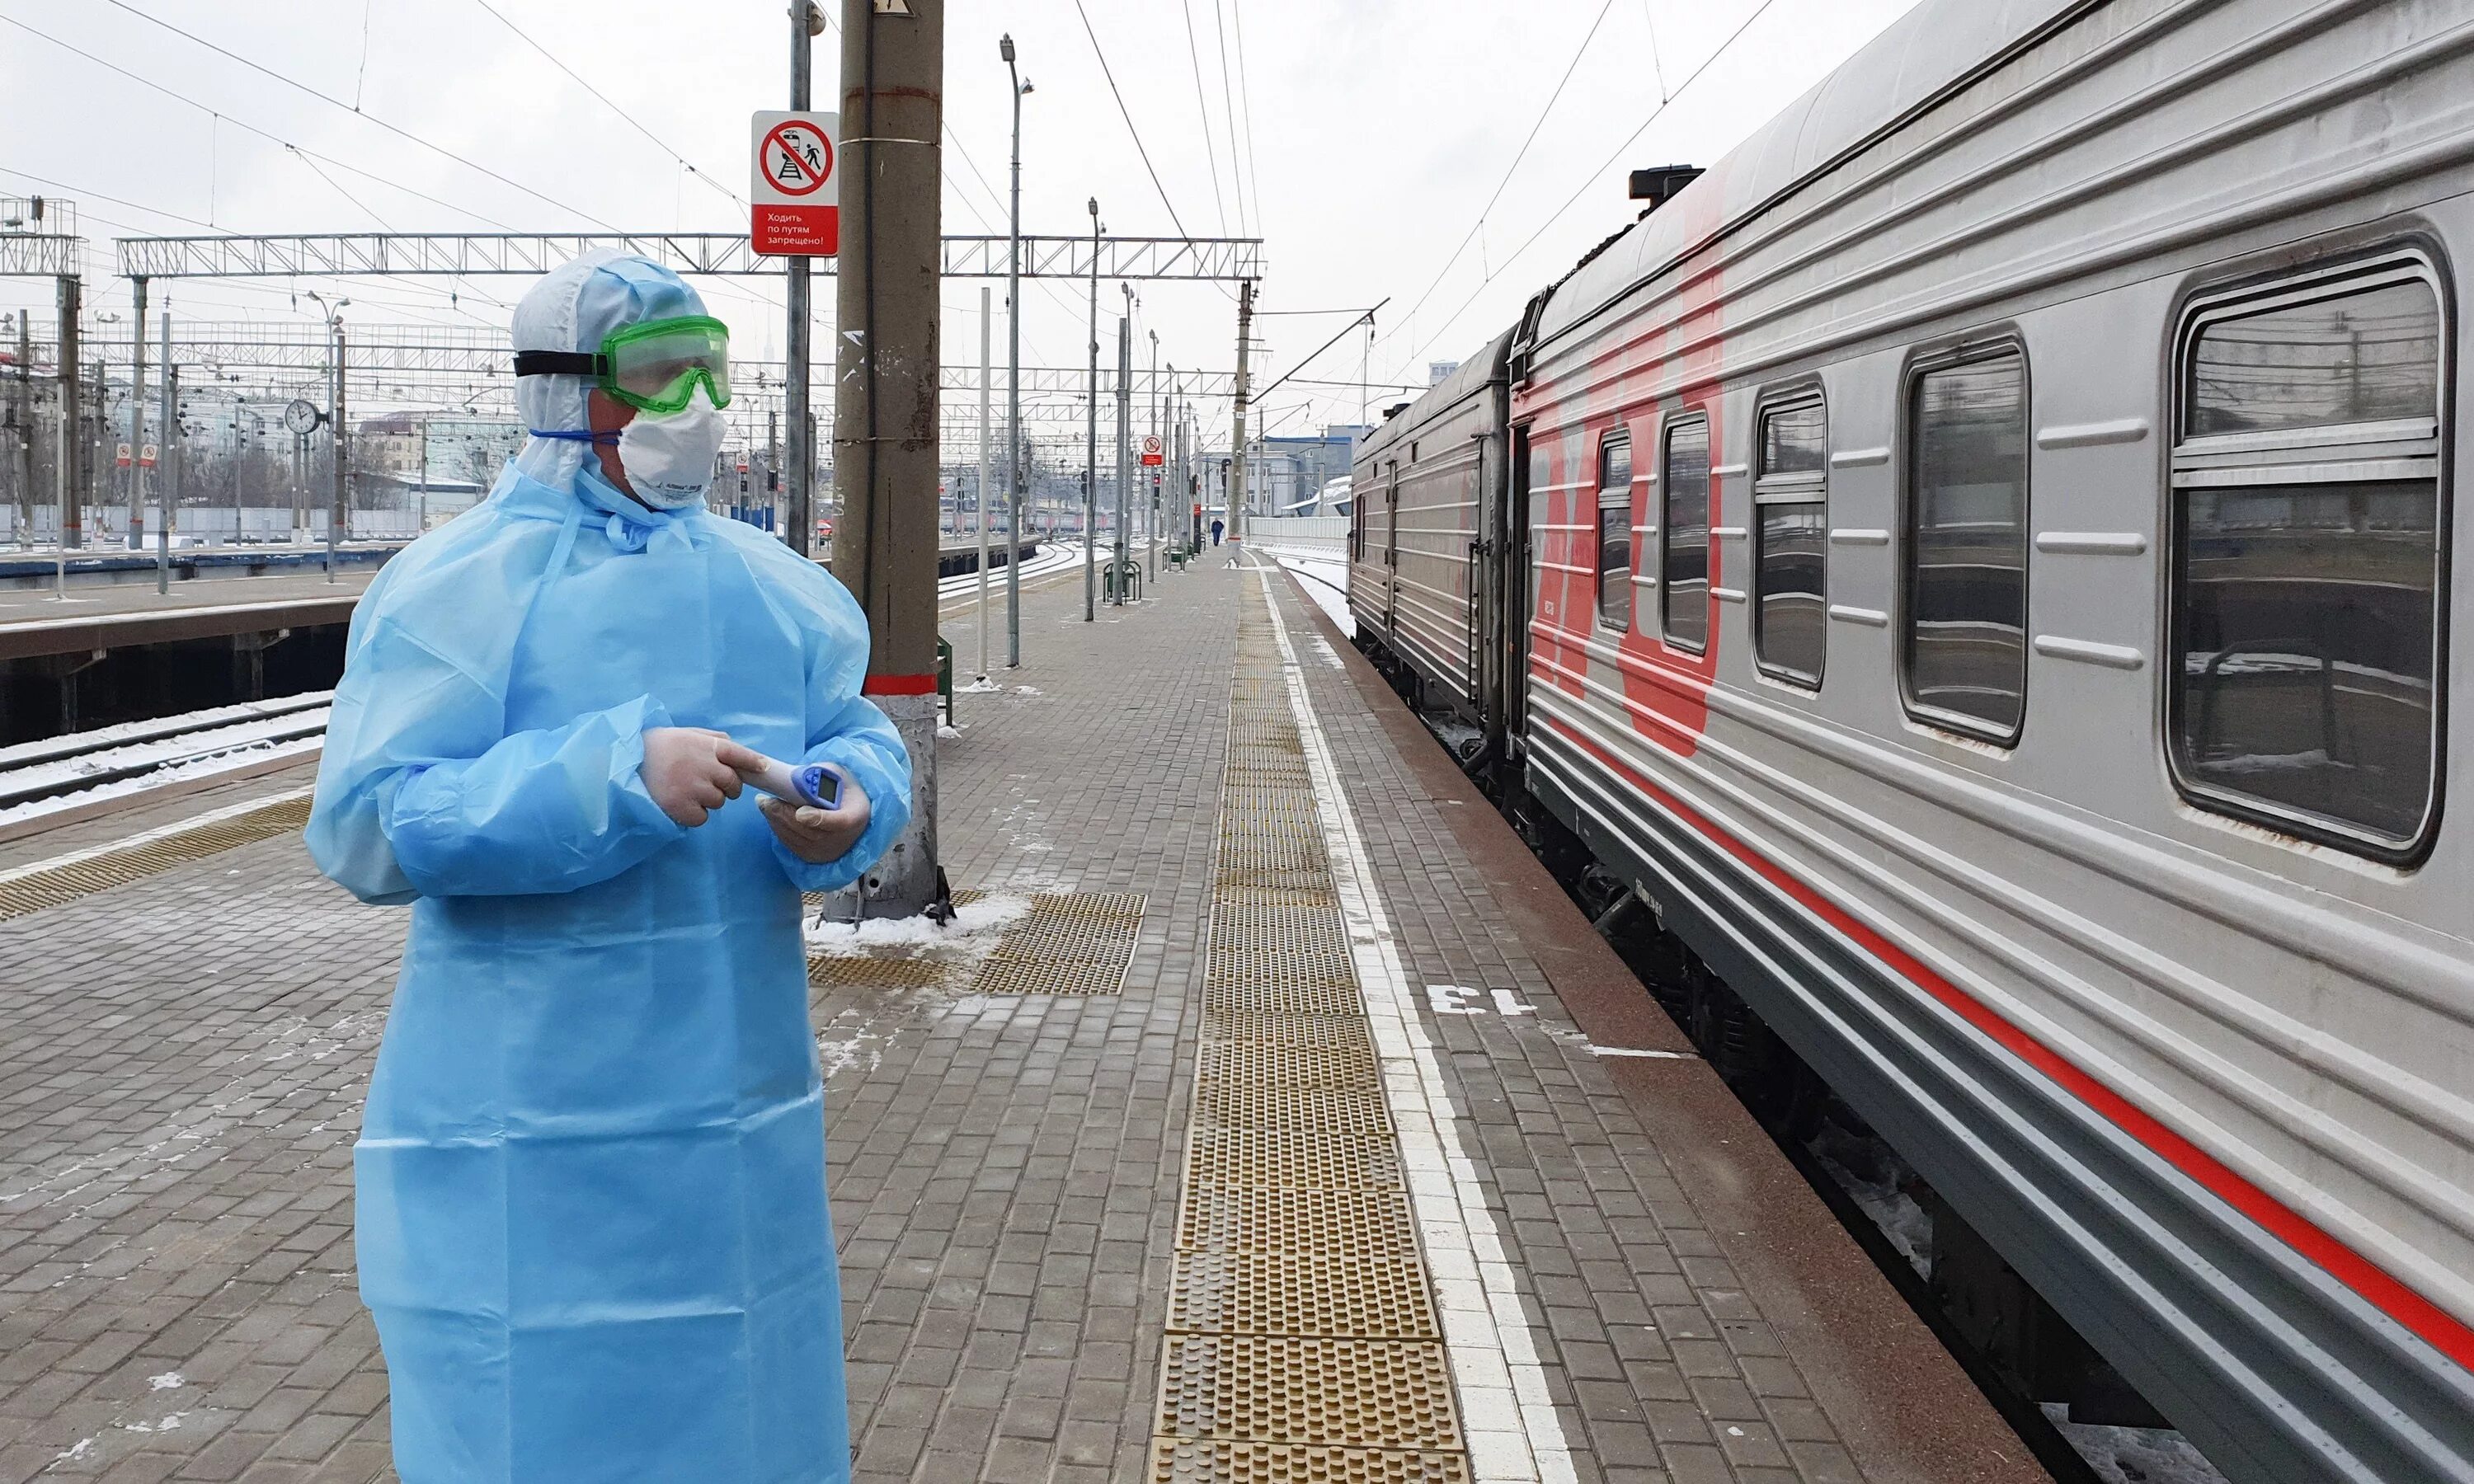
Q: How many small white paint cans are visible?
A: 0